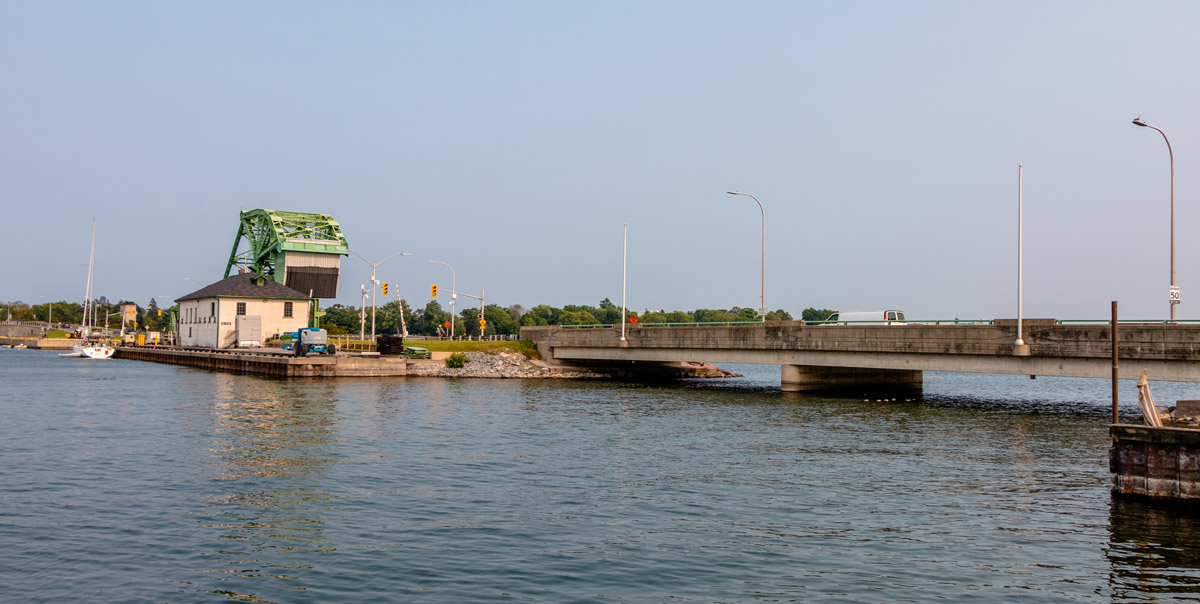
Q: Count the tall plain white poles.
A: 2